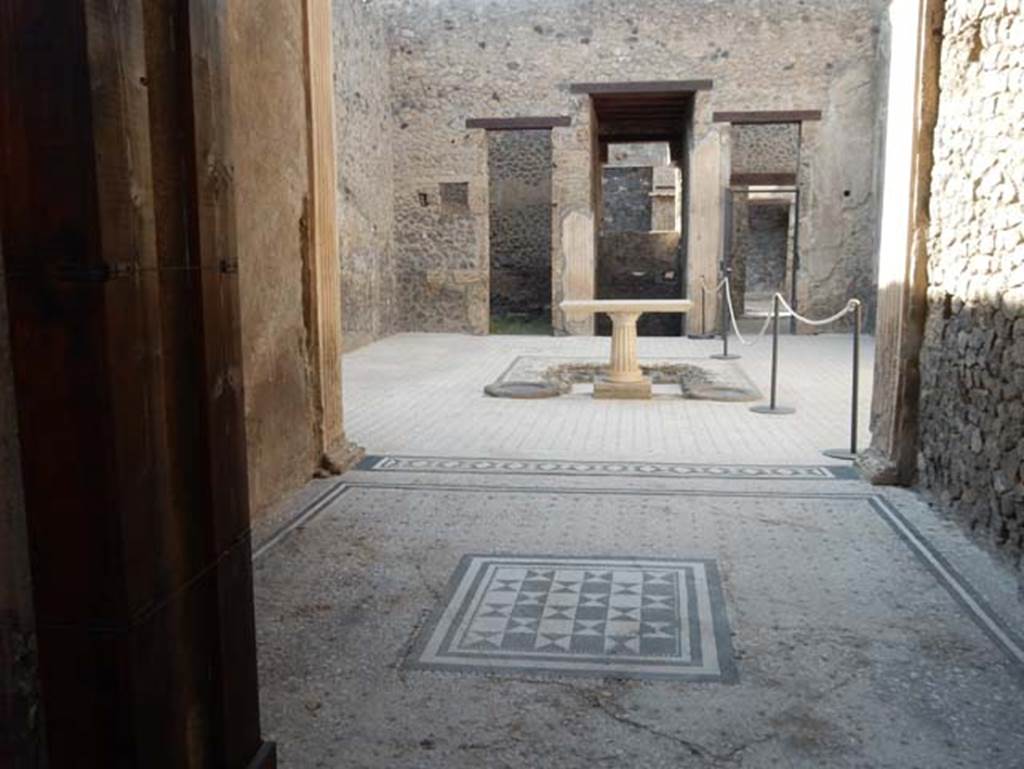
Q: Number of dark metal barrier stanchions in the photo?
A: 4